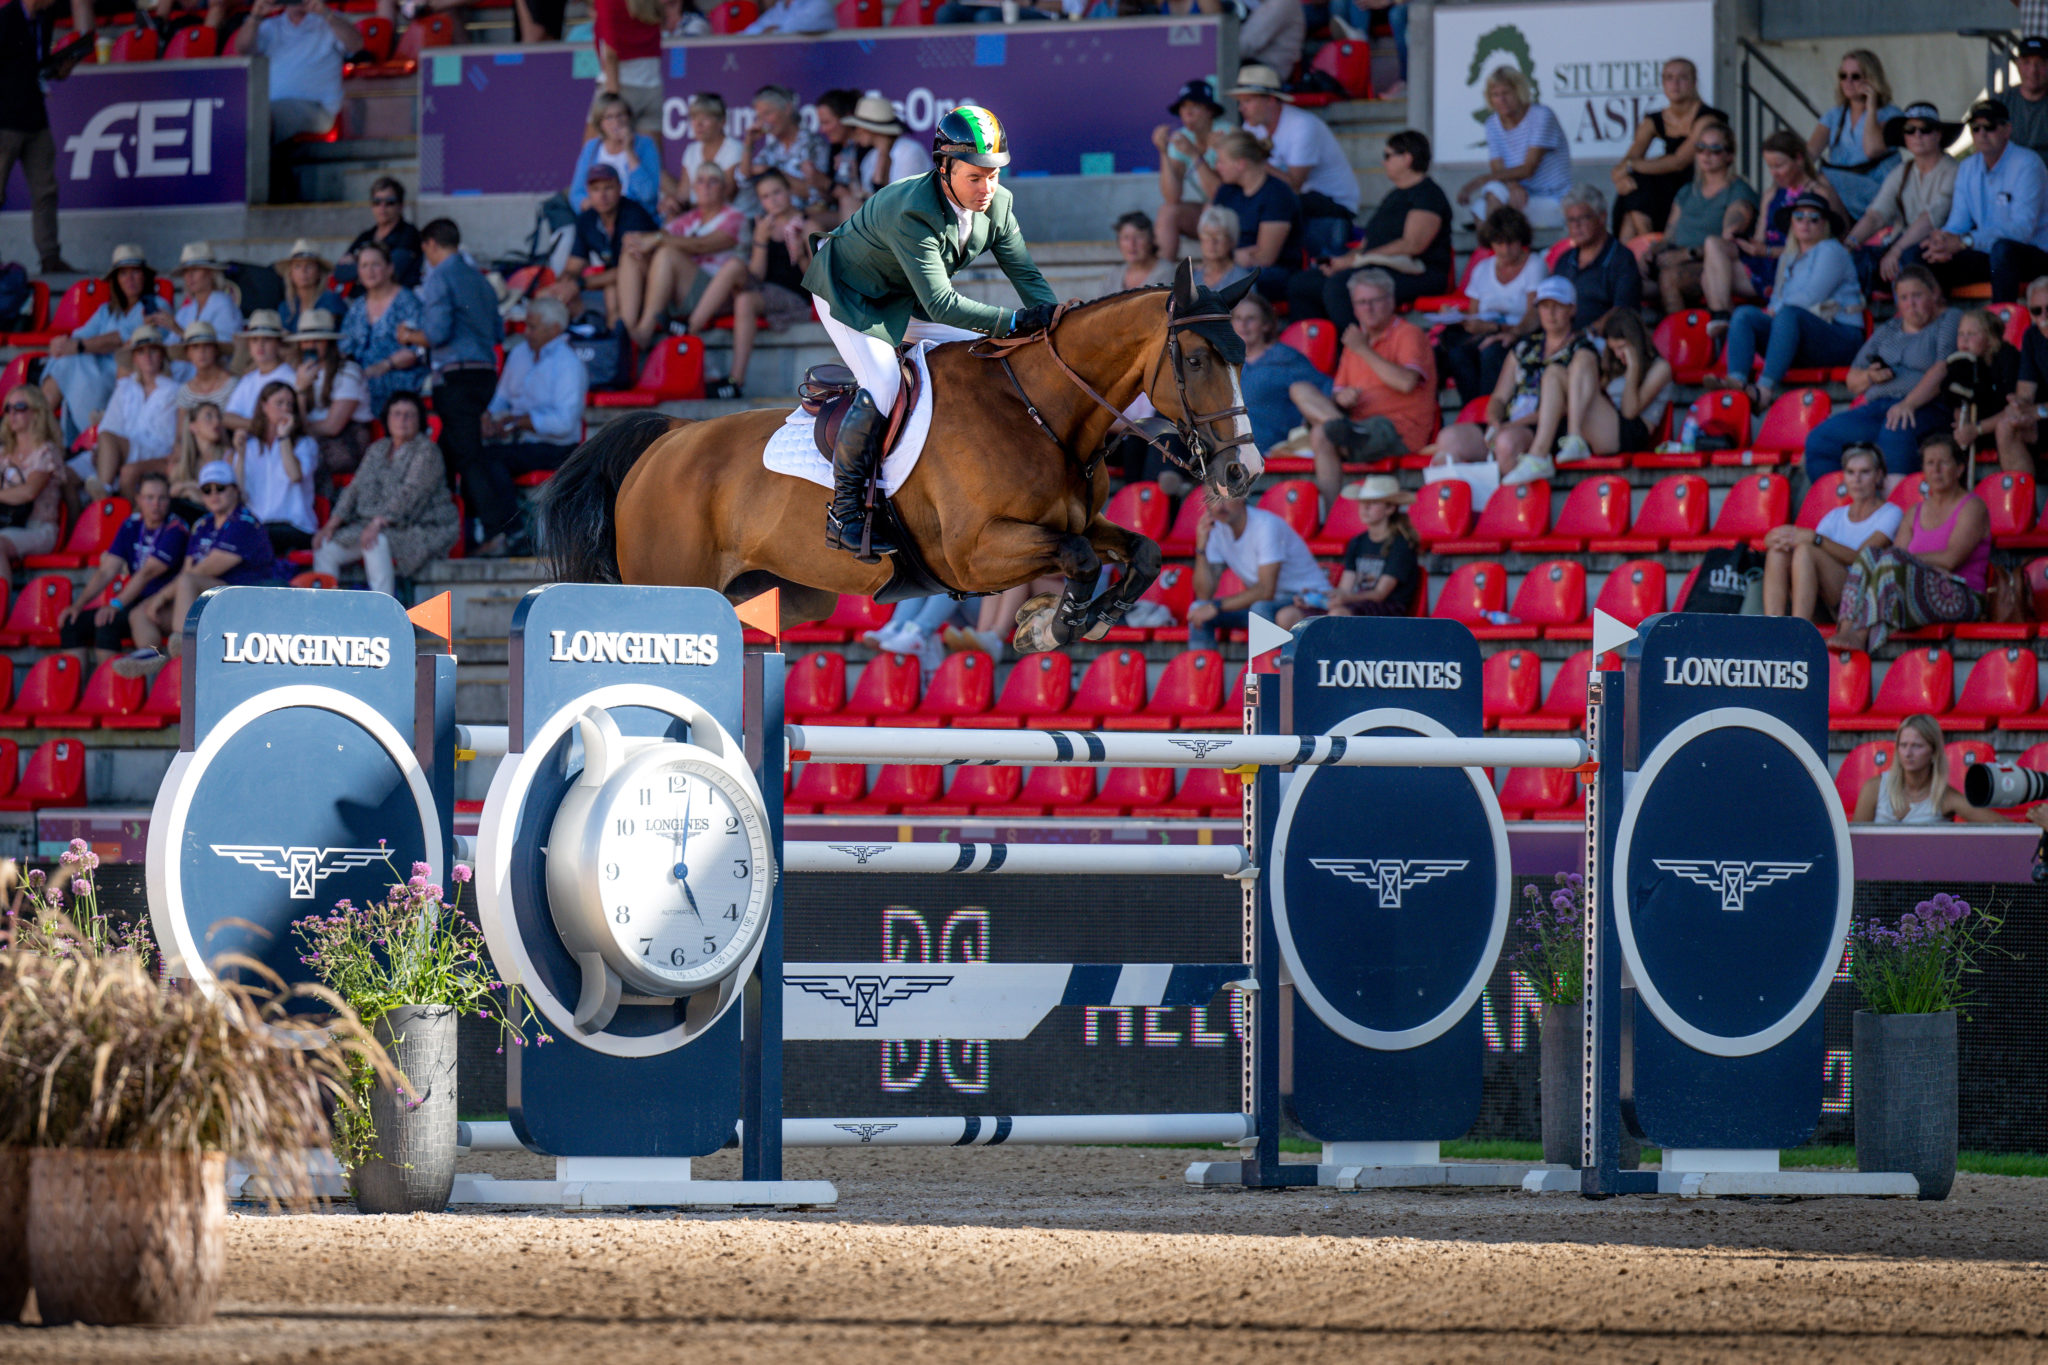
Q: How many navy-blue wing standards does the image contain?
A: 4